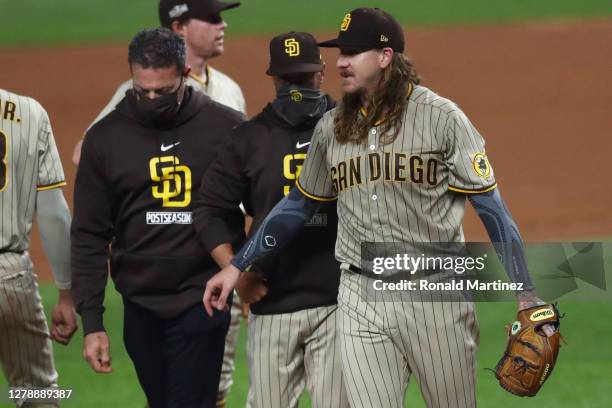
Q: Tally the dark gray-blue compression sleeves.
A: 2